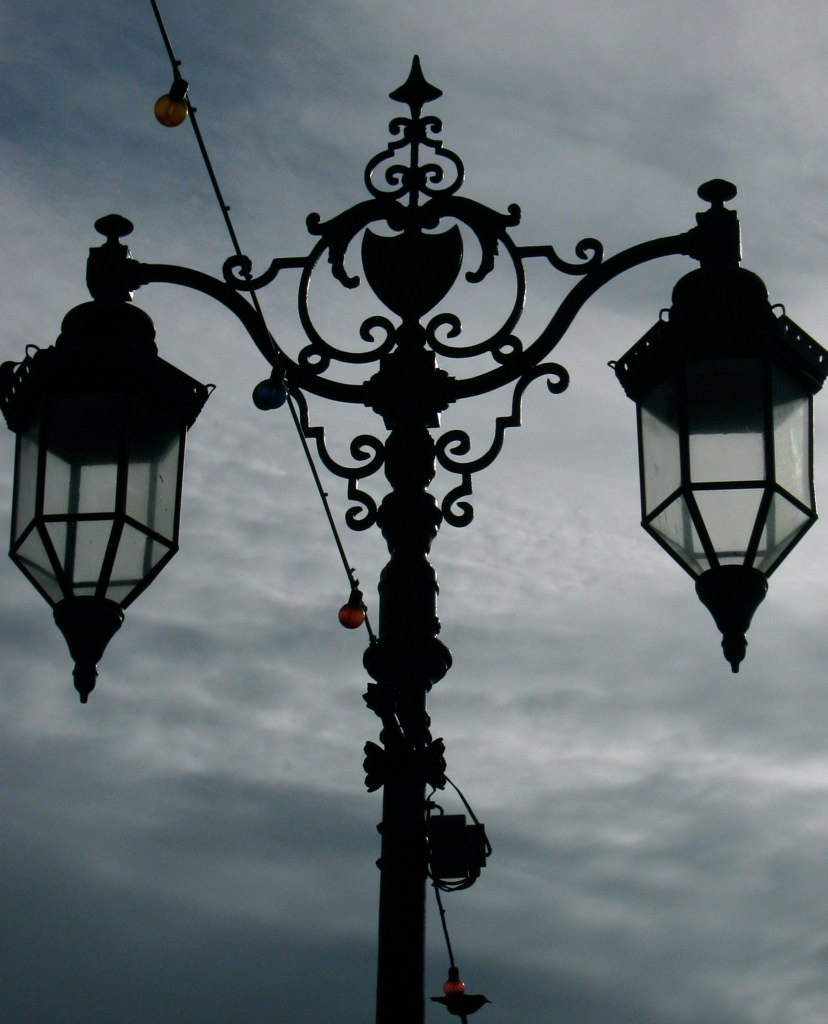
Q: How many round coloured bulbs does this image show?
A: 4